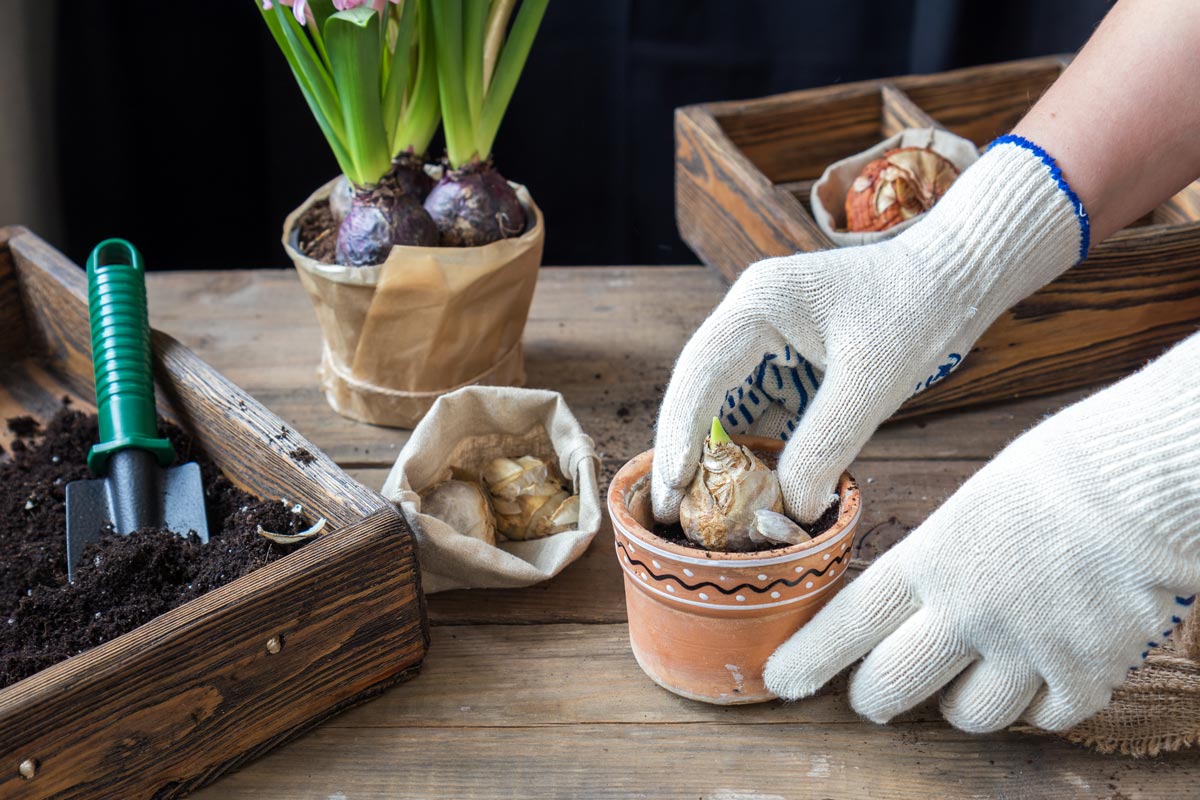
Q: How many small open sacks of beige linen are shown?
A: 2